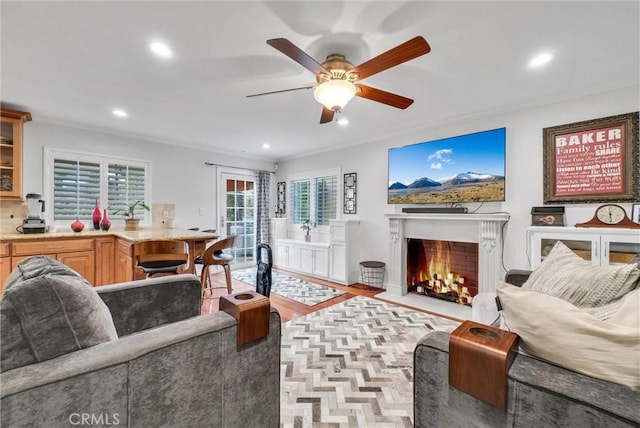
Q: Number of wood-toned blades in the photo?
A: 5